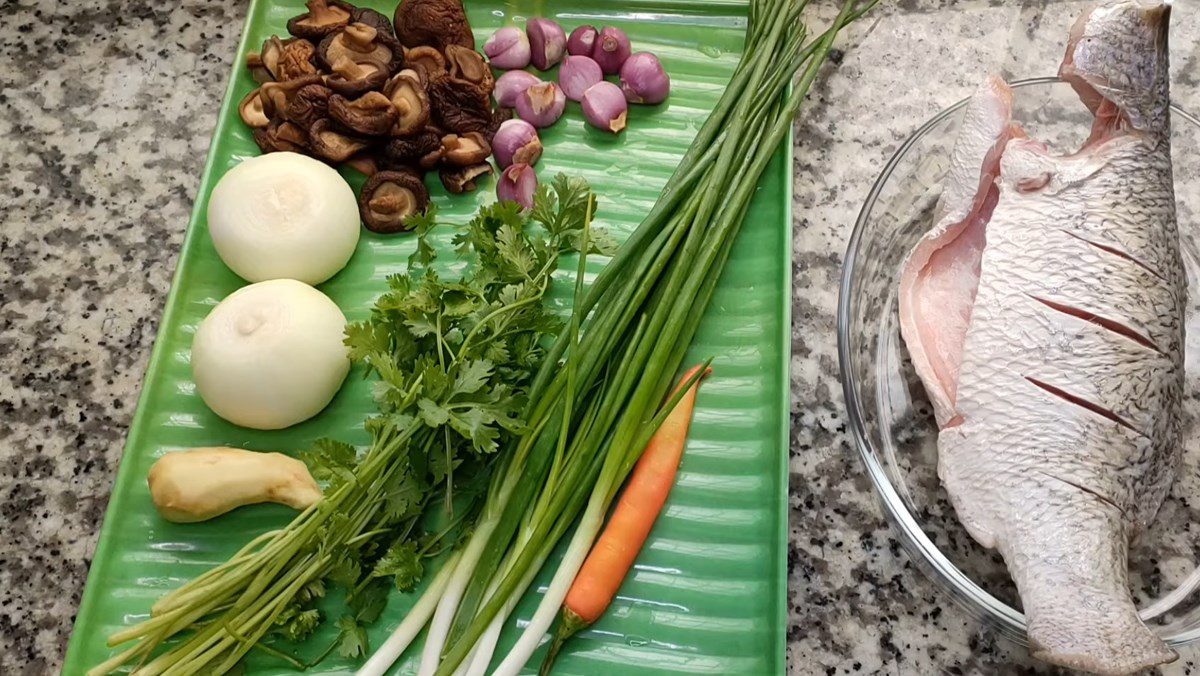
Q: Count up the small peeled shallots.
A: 11